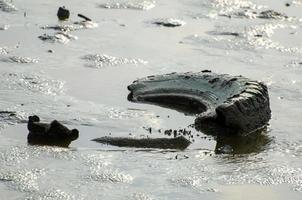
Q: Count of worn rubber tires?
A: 1